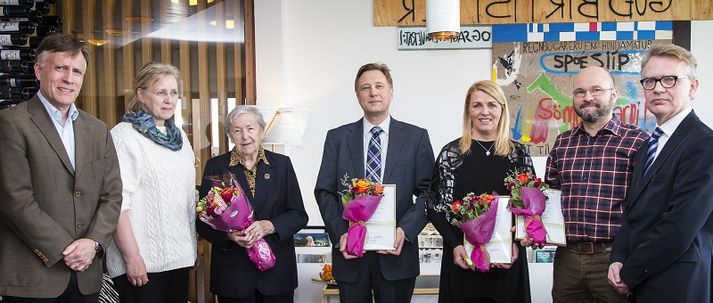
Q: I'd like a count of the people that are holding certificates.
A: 3